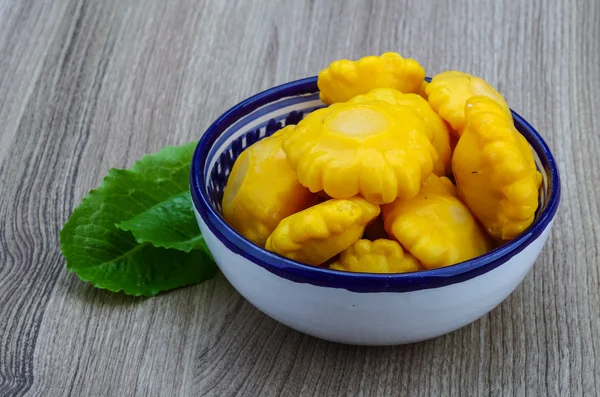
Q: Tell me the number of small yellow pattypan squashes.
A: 9